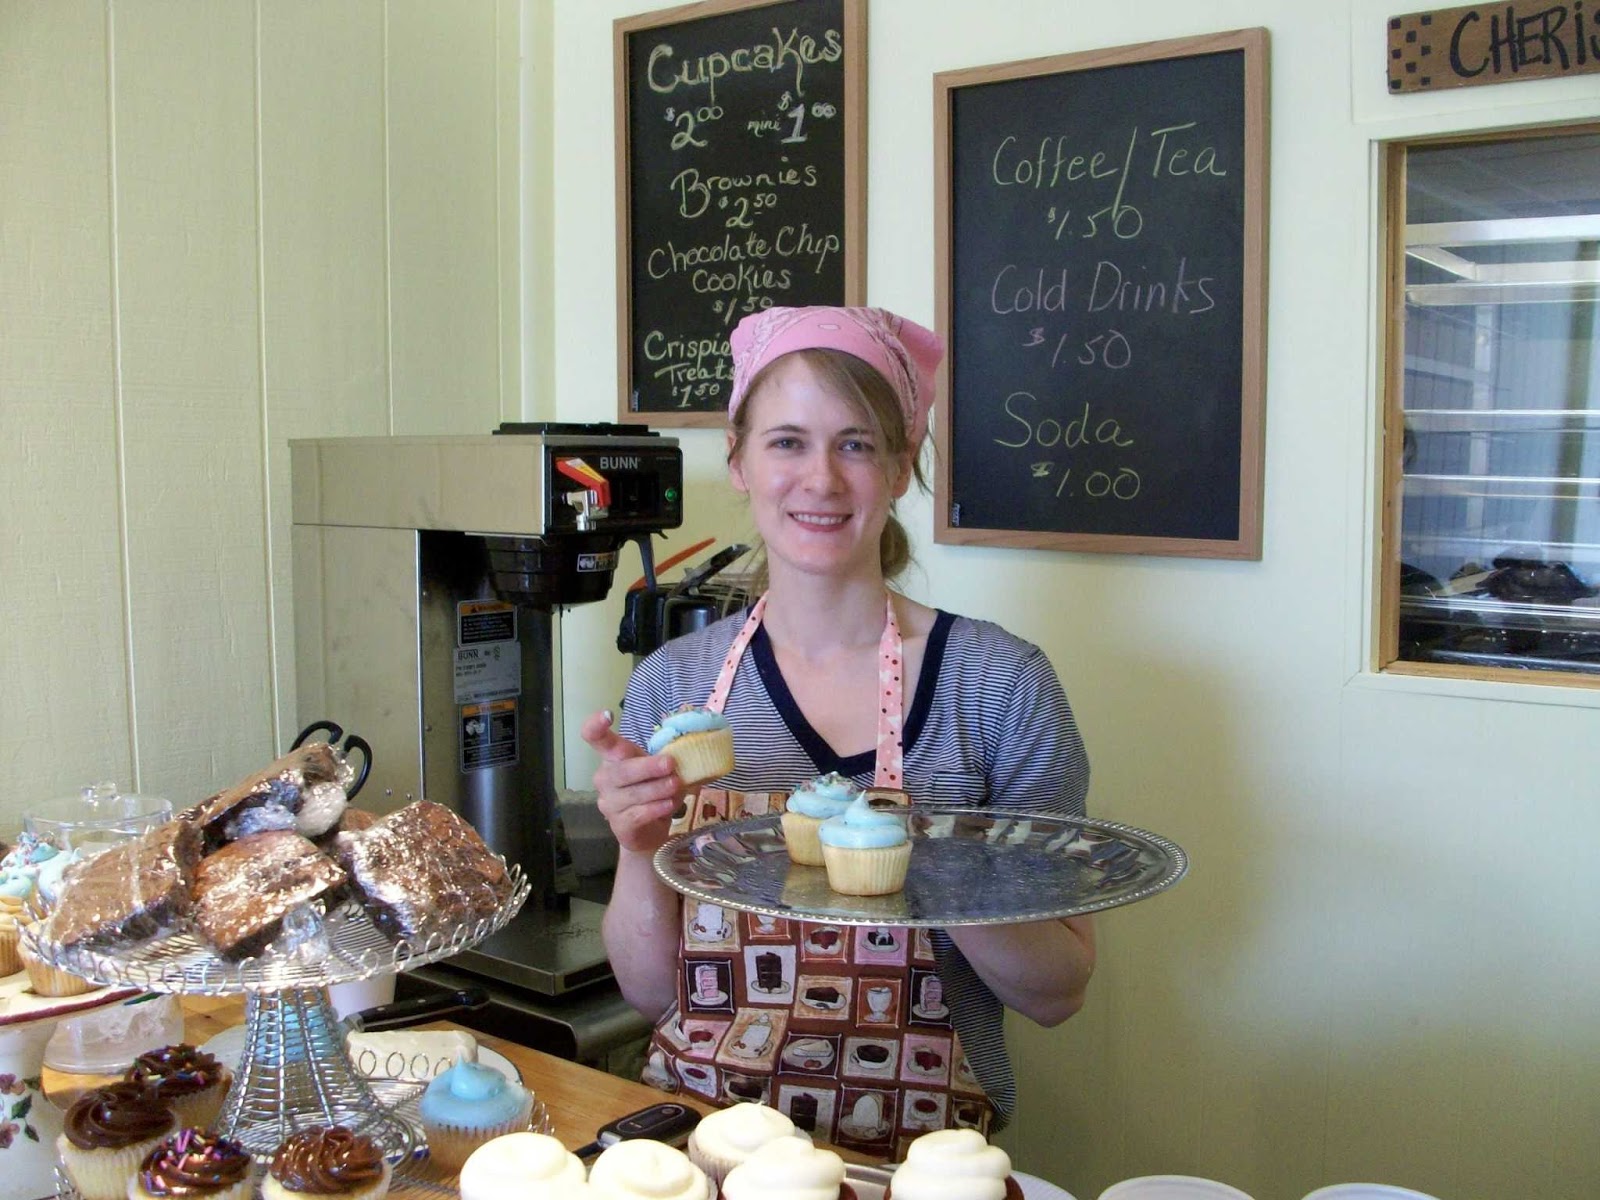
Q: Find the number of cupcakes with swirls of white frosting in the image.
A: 5